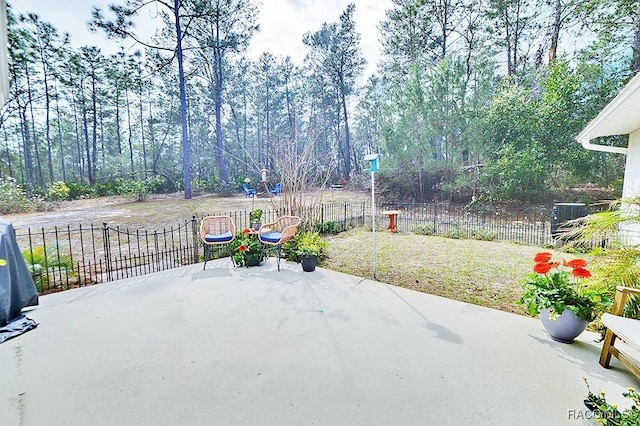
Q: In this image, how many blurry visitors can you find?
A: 0